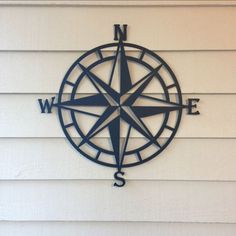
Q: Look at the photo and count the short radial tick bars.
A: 8